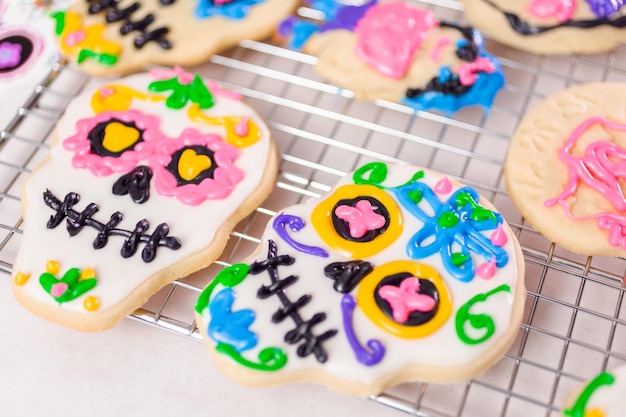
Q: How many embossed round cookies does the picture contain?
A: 1